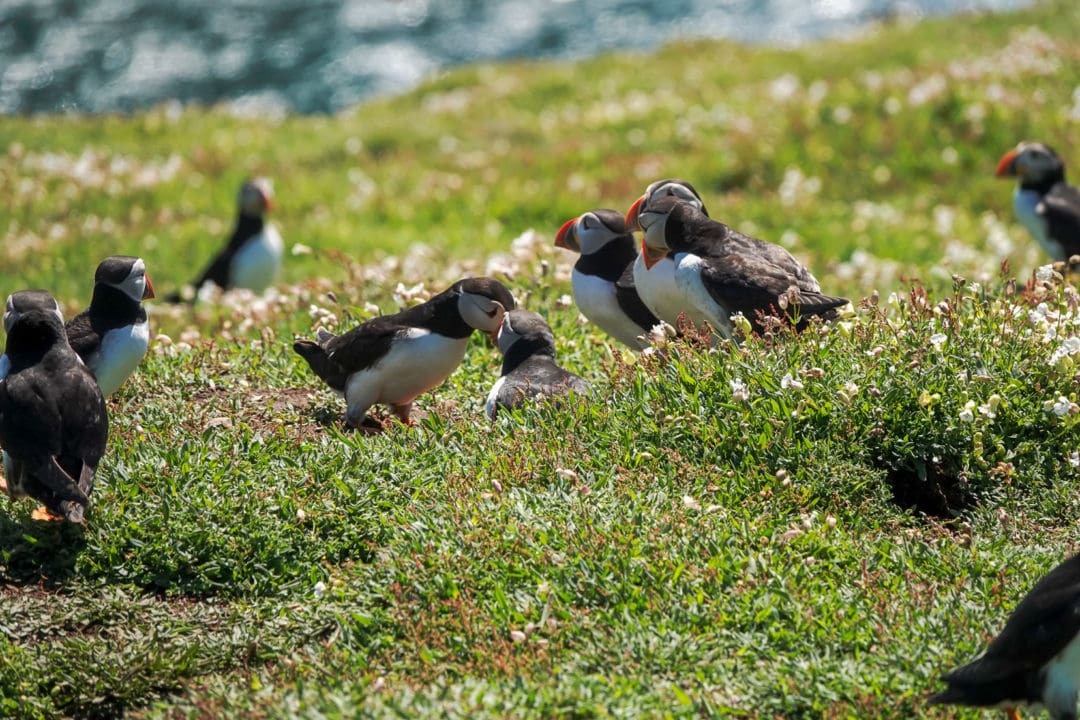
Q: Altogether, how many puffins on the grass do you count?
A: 10